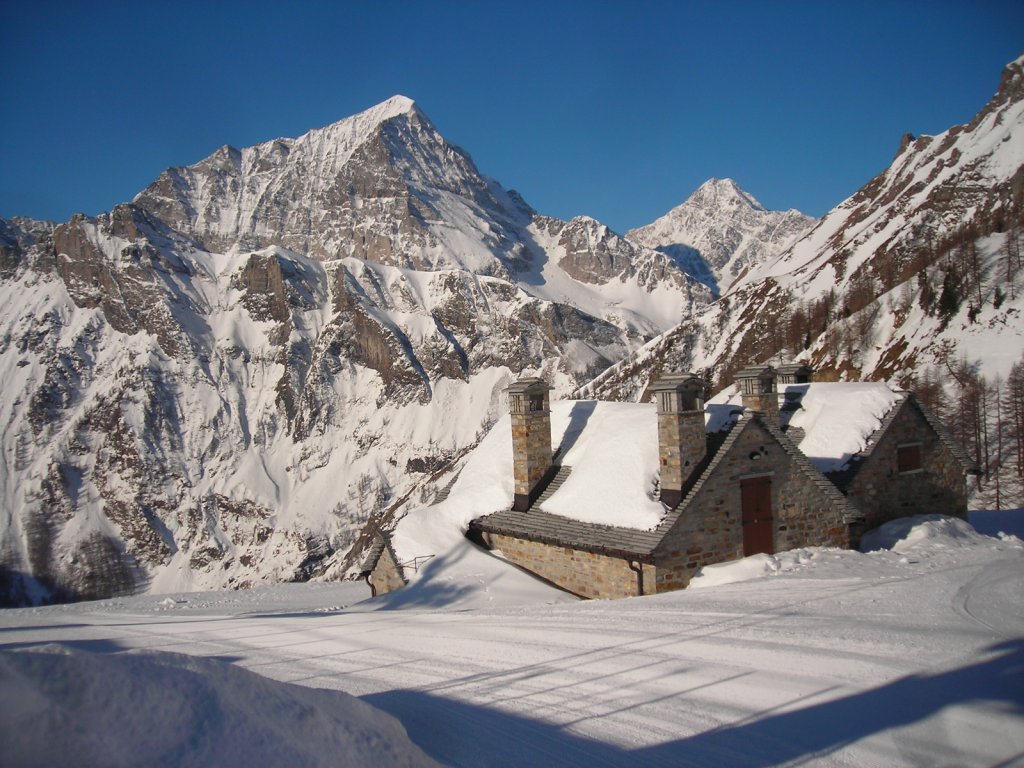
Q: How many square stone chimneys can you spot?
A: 4